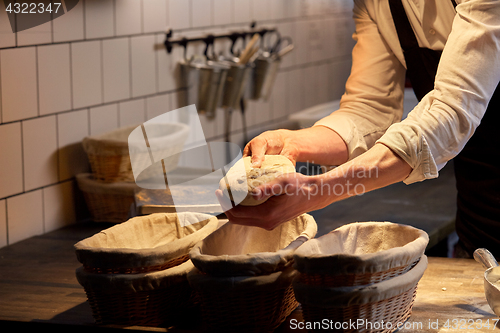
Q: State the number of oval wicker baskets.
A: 8